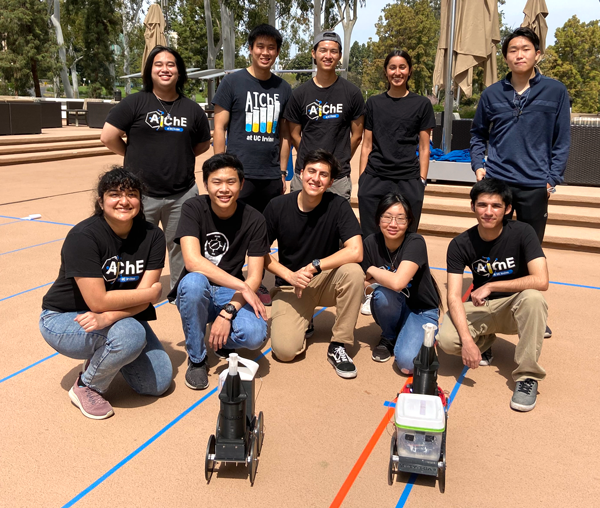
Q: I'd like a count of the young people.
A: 10